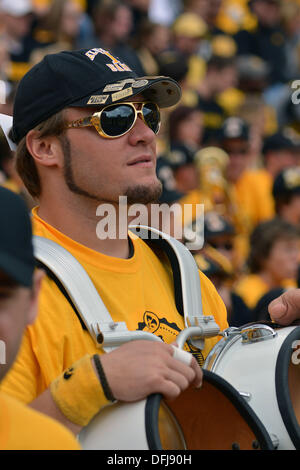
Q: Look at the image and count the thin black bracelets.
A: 1